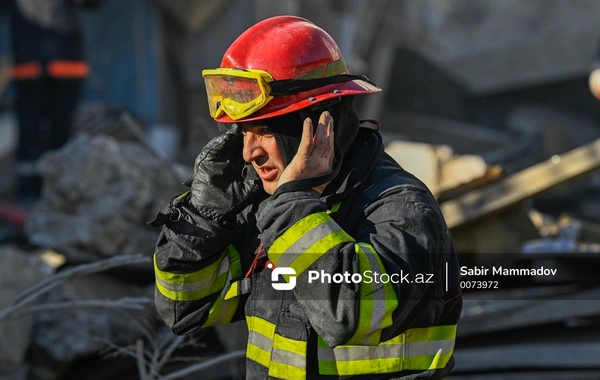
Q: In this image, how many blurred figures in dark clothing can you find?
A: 1